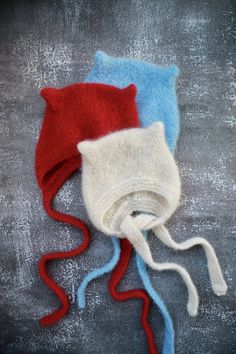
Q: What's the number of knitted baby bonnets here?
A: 3